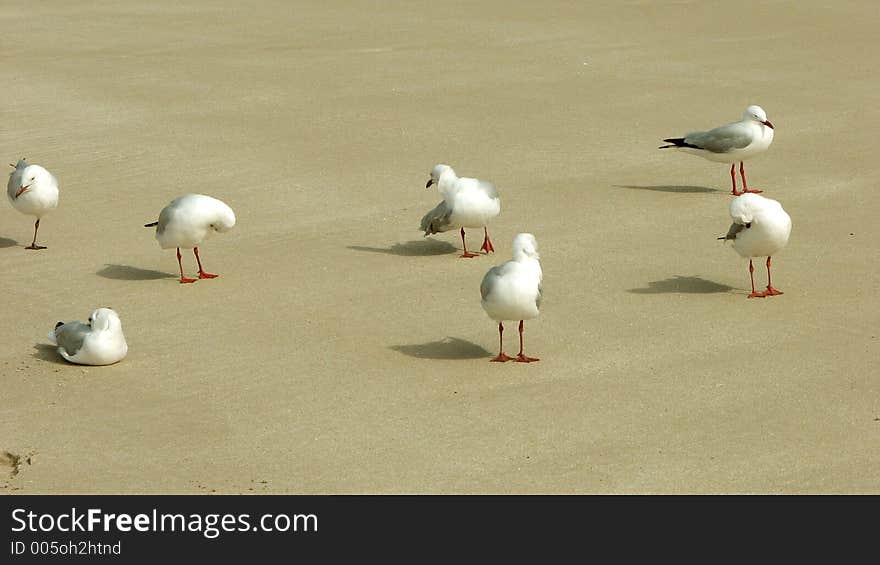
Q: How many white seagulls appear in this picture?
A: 7